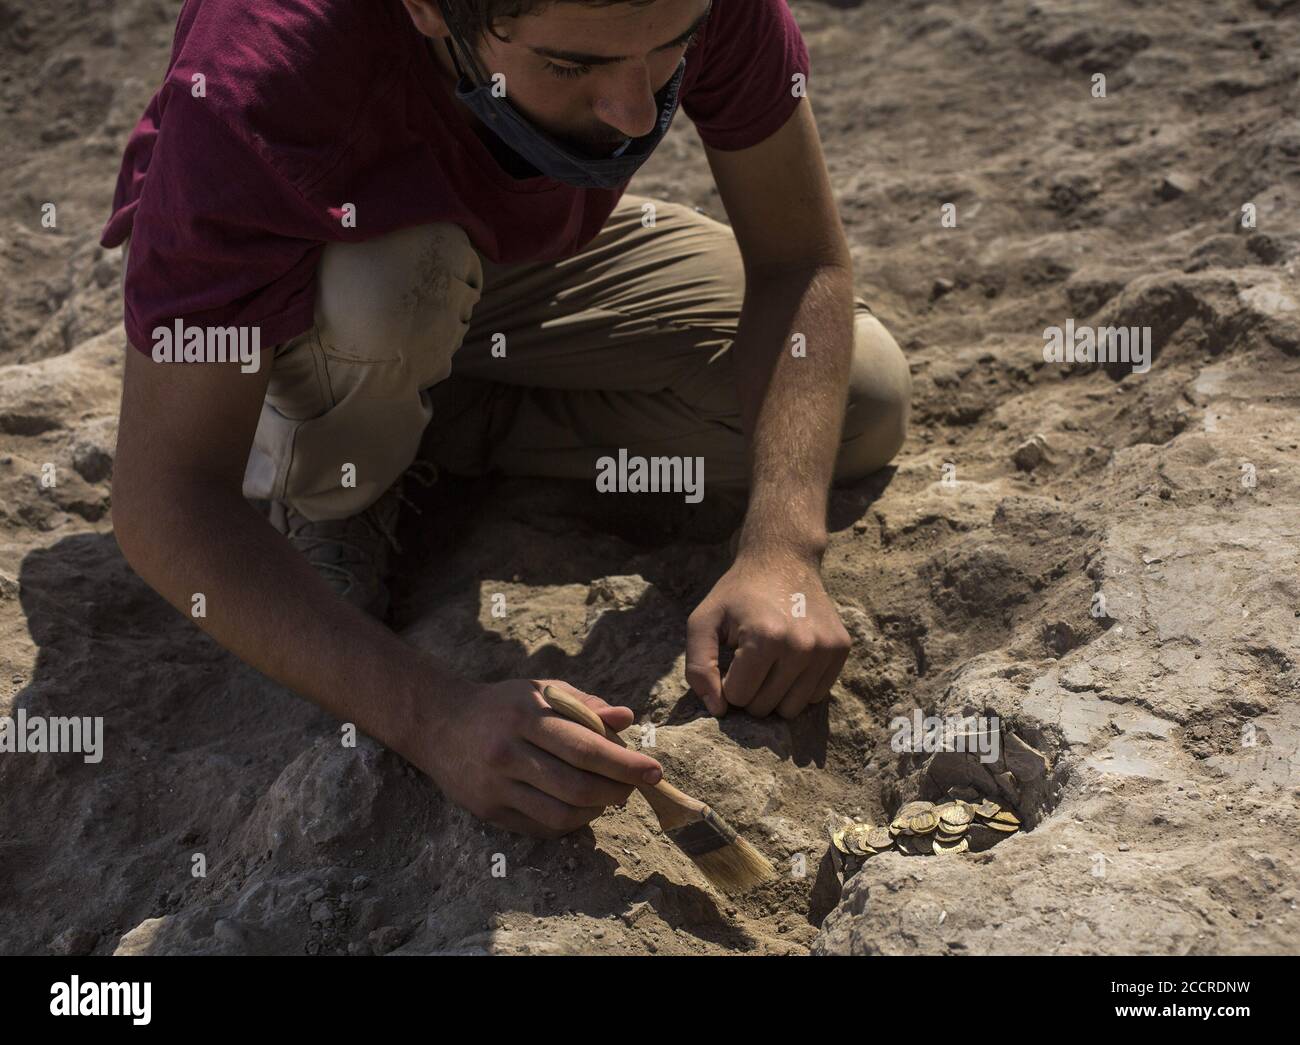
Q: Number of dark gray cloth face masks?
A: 1